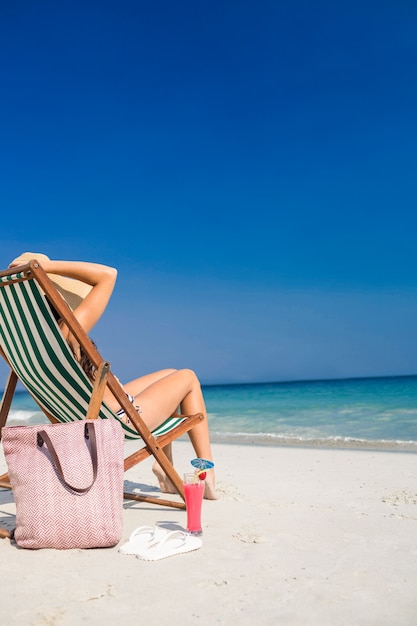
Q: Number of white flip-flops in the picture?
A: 2